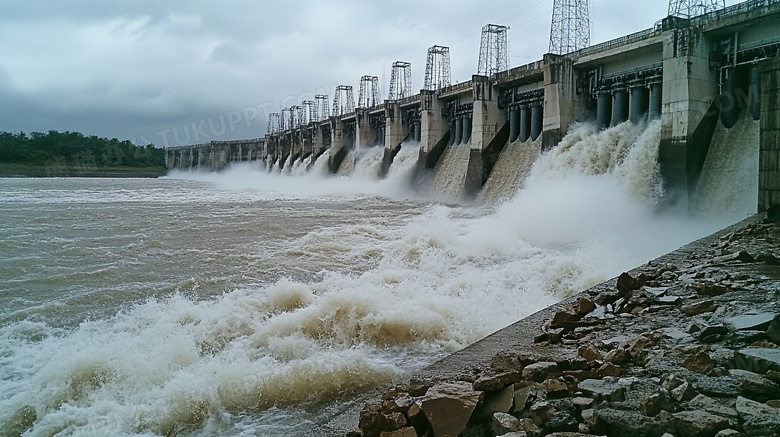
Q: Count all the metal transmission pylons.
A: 12